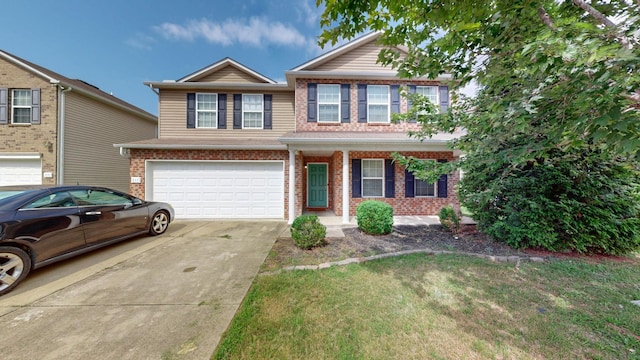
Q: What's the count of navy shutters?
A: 14